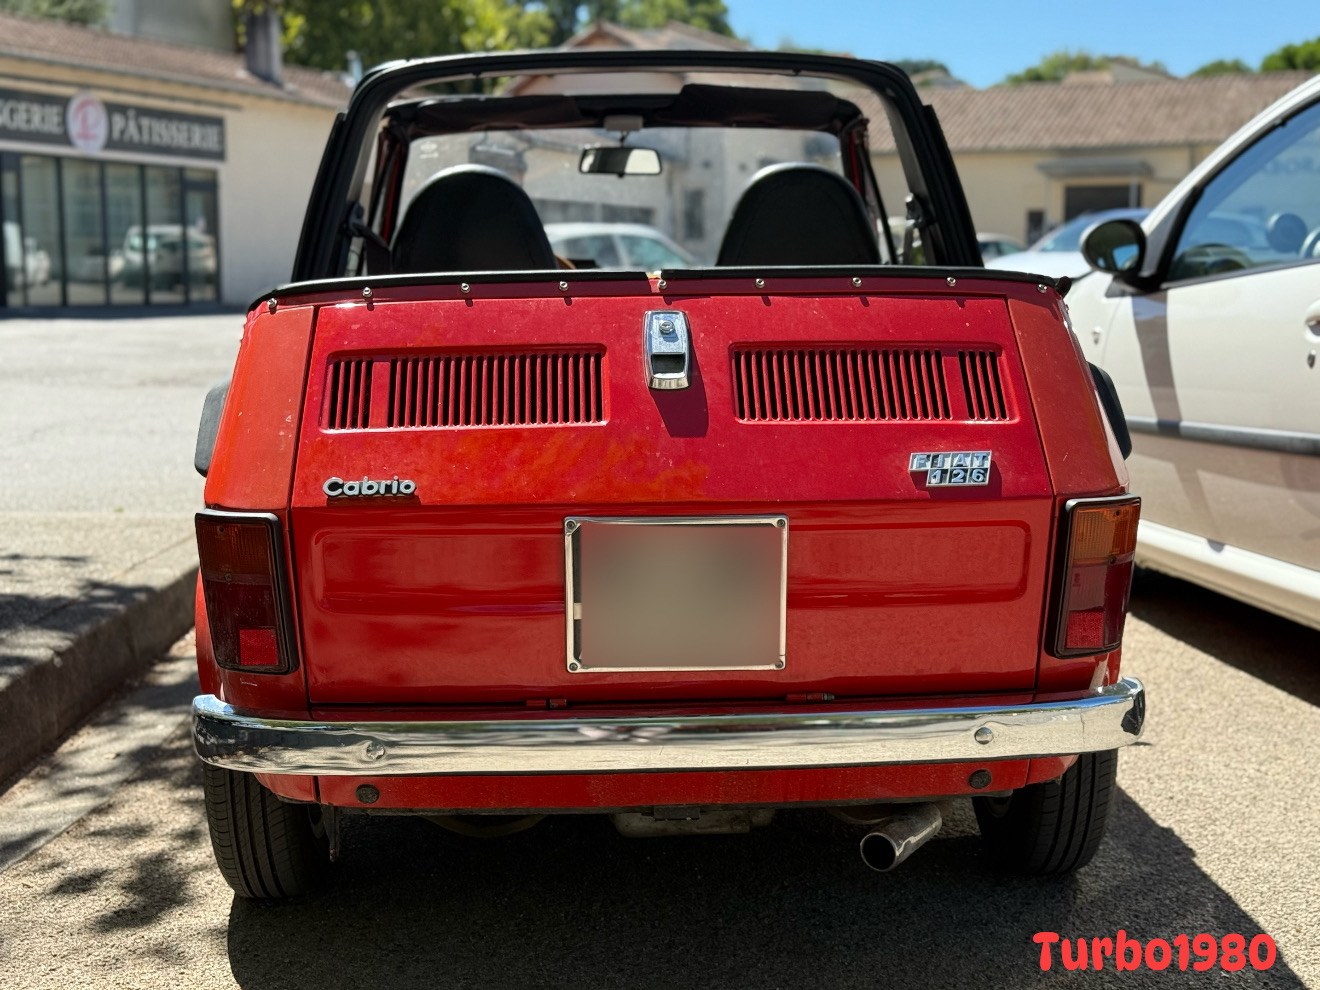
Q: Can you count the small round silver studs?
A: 9